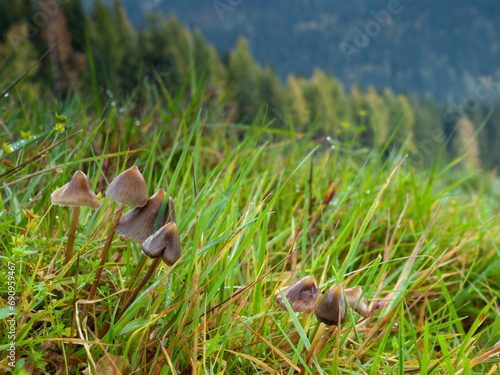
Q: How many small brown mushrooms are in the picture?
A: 7